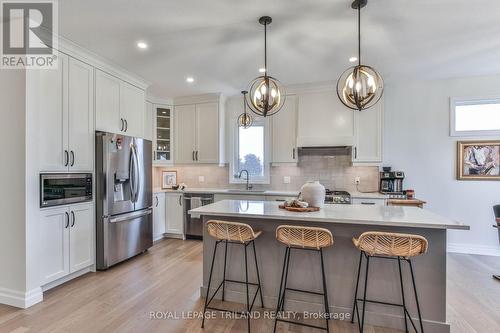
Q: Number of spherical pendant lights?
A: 3